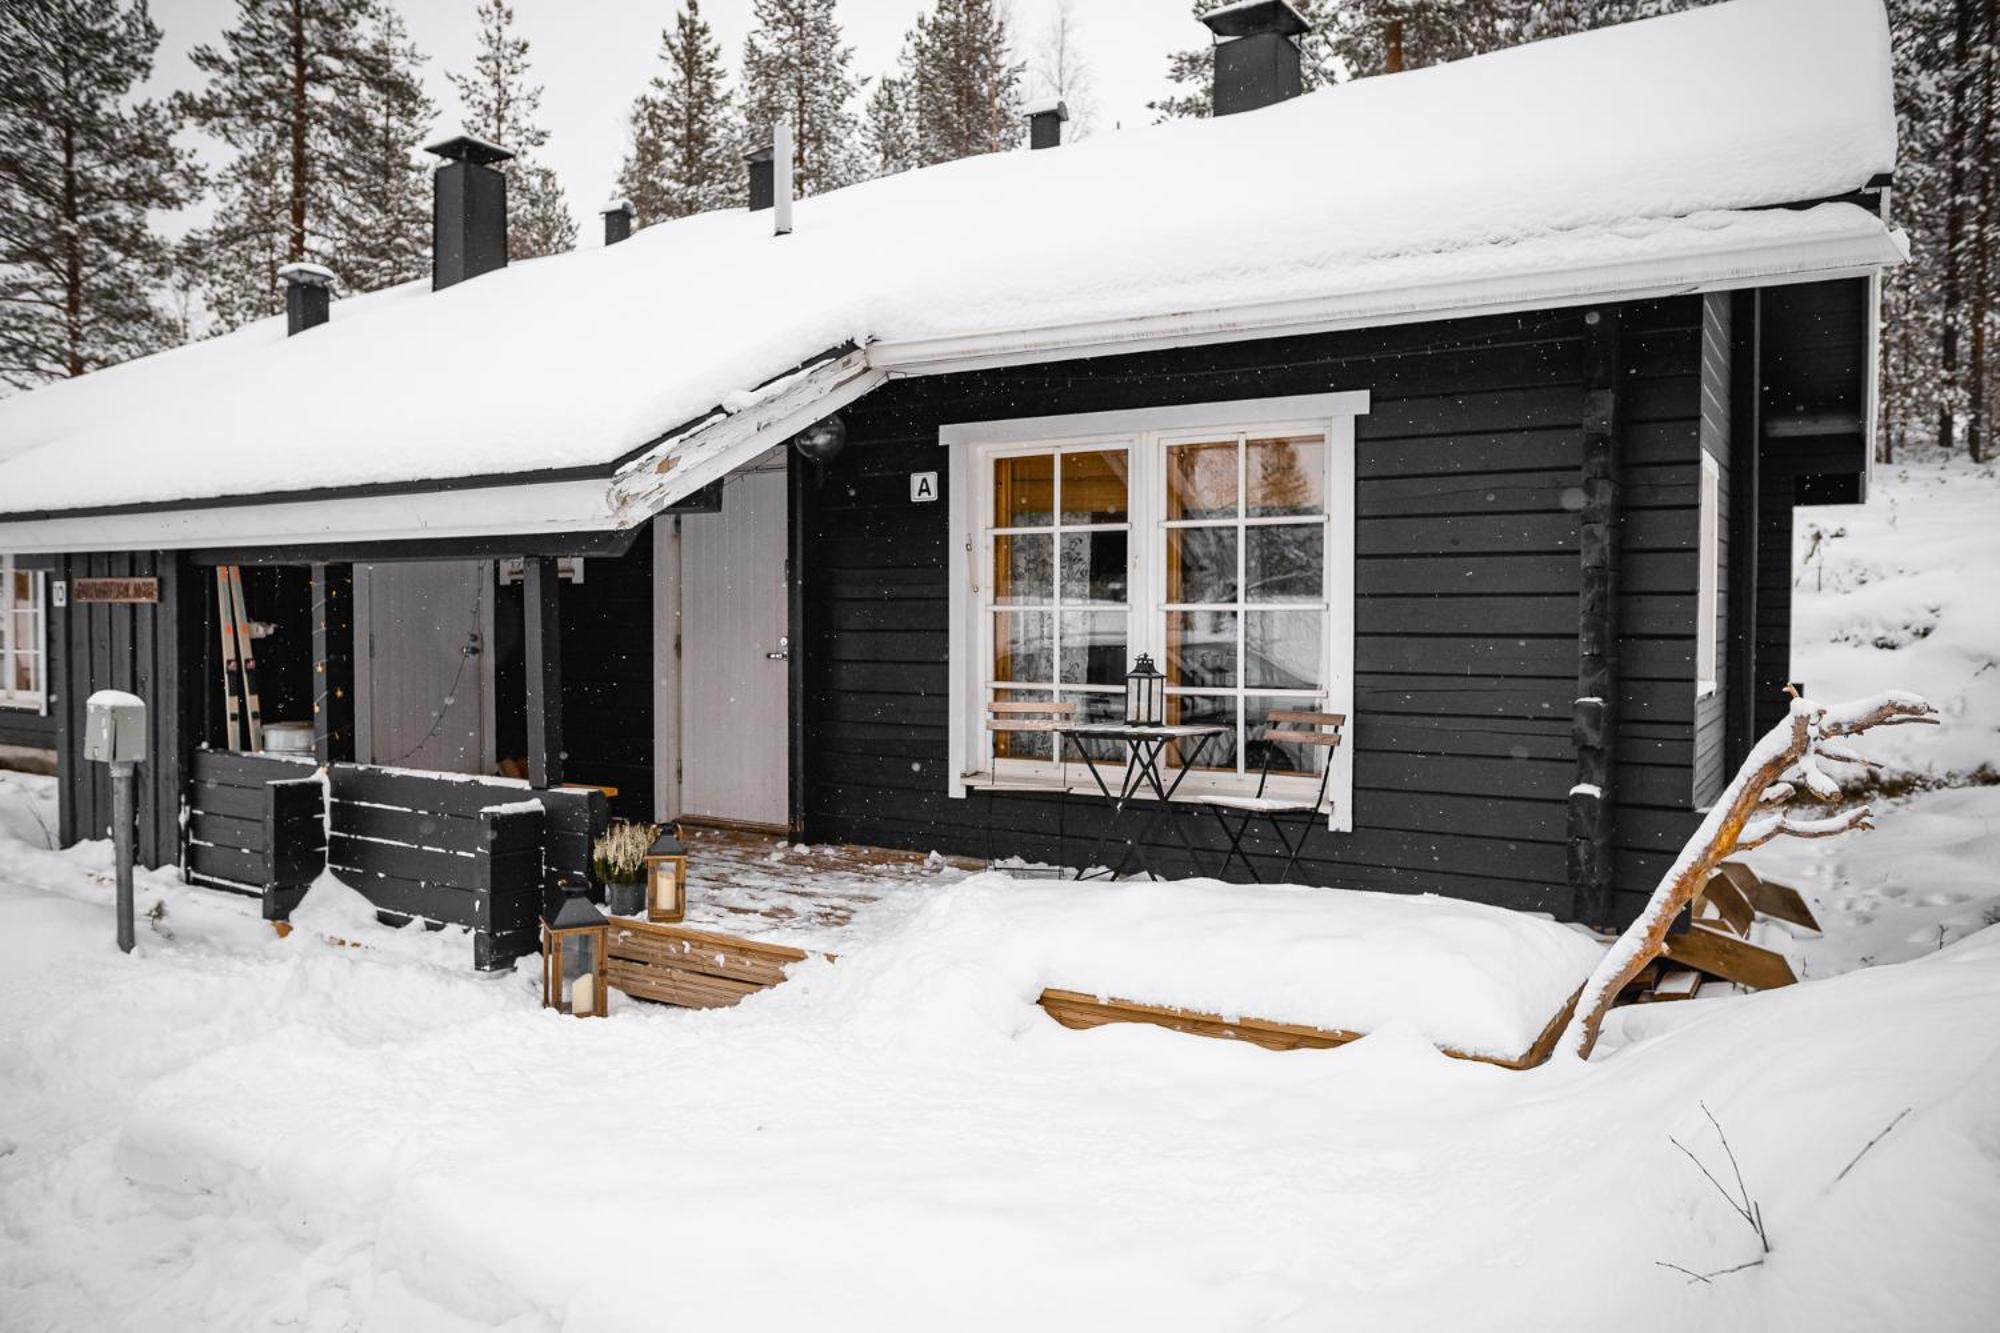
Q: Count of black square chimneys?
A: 6